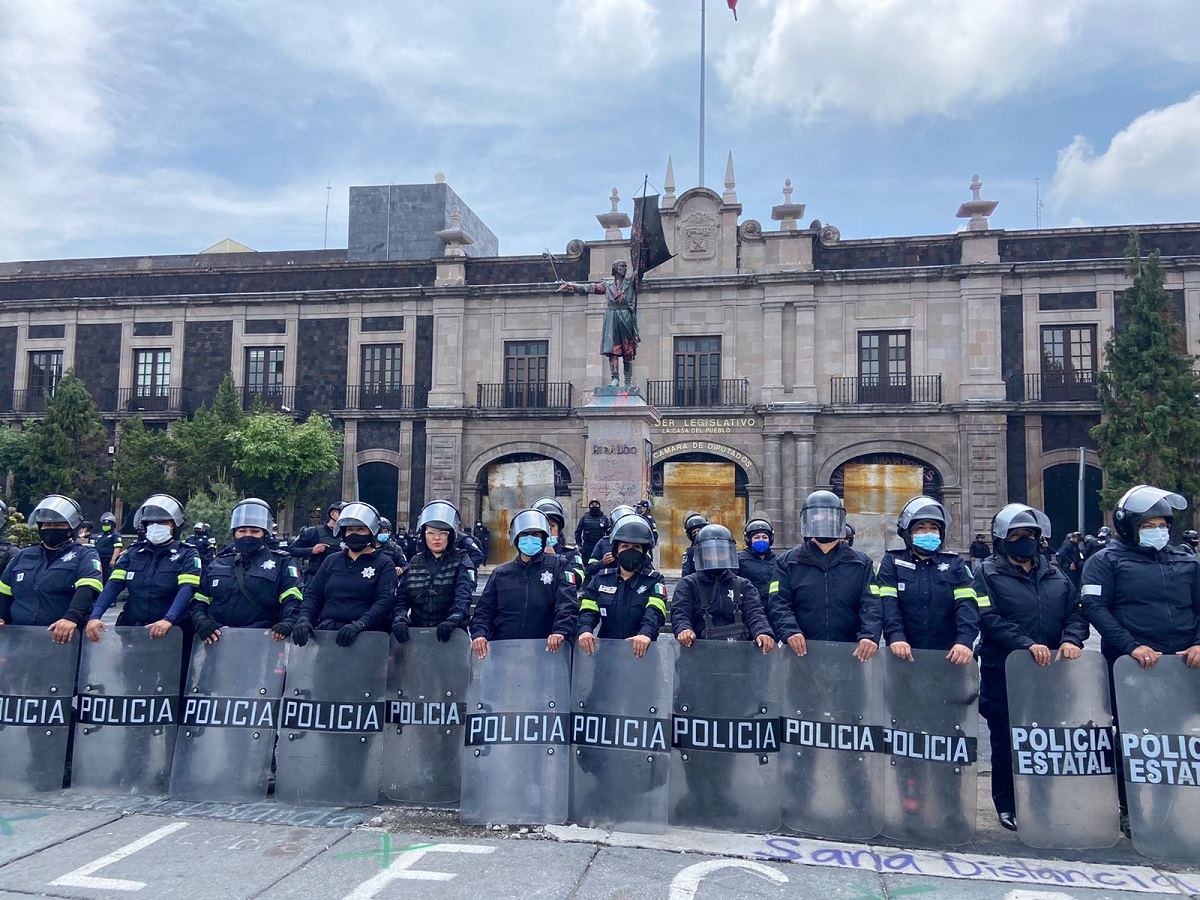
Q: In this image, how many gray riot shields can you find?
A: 12